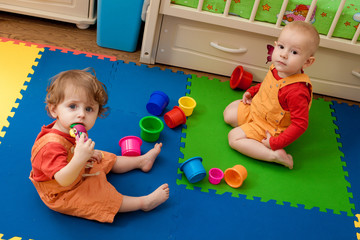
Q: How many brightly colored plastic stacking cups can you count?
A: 9